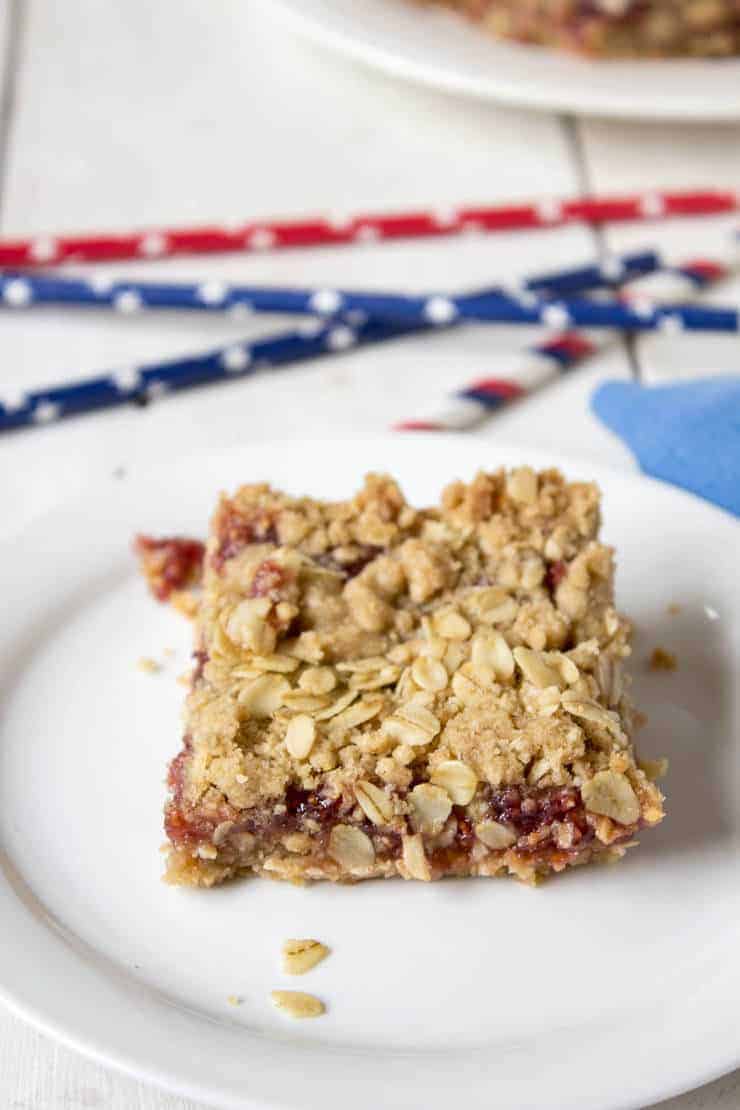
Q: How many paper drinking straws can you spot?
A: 4